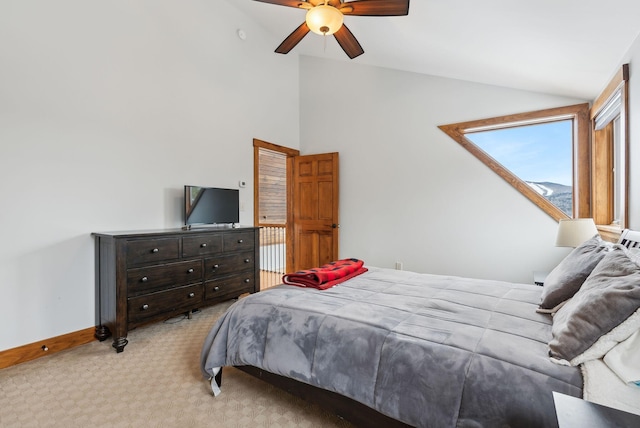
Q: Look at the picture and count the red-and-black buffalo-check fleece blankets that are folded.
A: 1